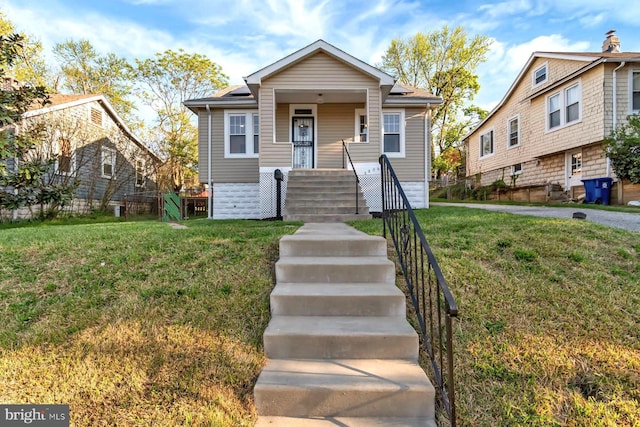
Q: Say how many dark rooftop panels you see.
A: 2